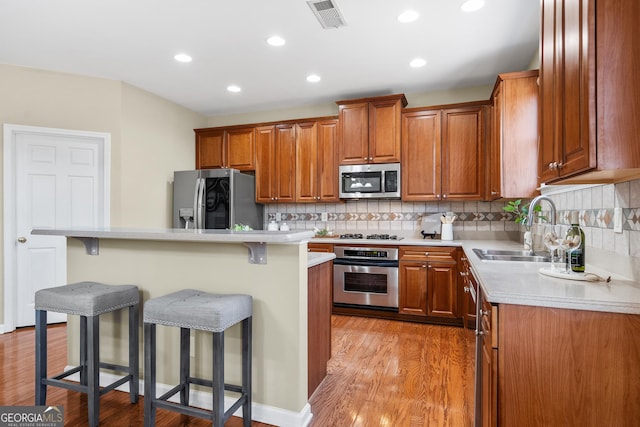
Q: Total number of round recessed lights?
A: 7